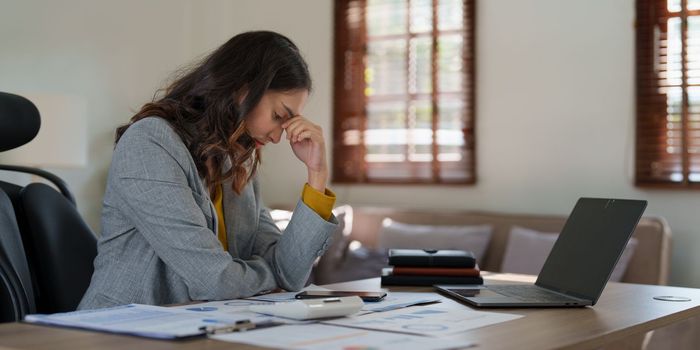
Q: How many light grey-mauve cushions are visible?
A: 2